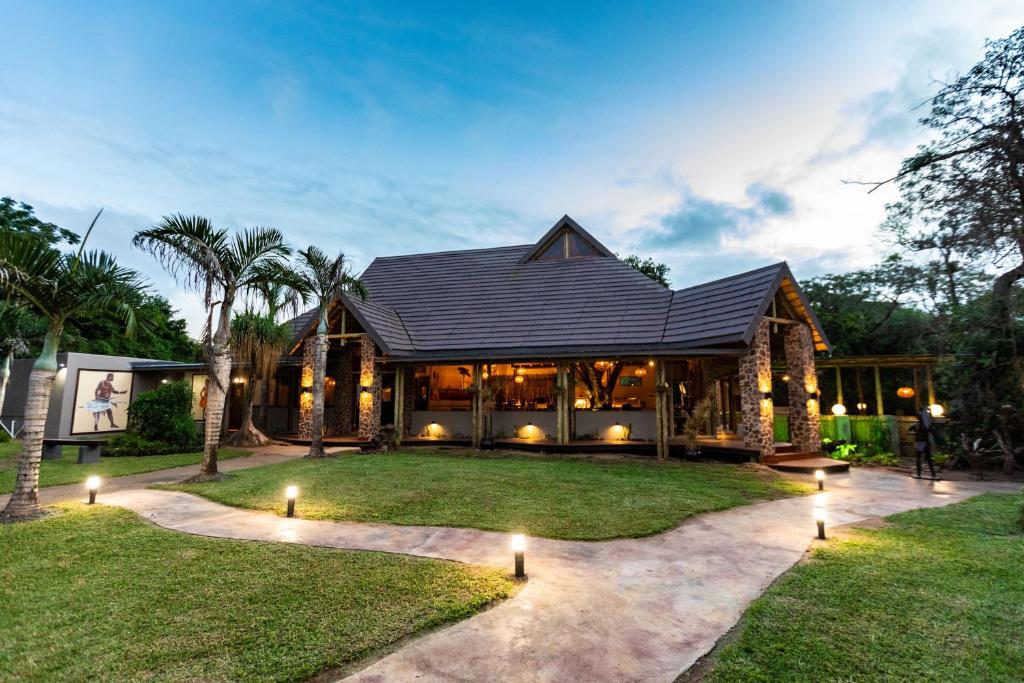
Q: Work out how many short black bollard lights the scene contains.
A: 5